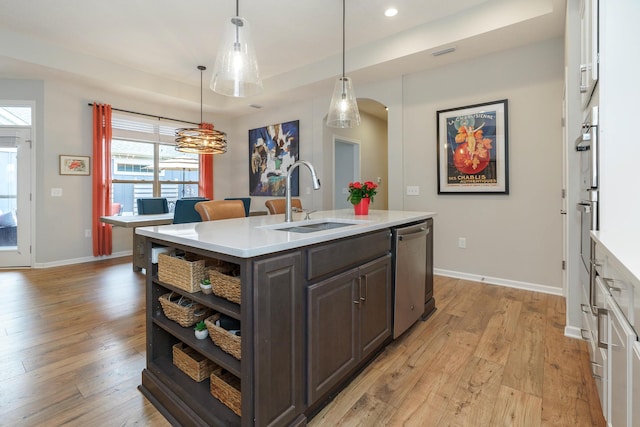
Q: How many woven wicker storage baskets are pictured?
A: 6